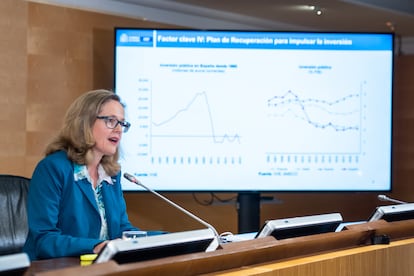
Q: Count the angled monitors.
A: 4